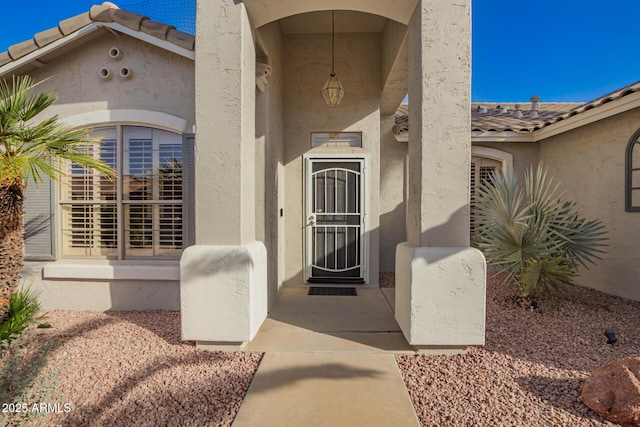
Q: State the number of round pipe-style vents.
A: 3